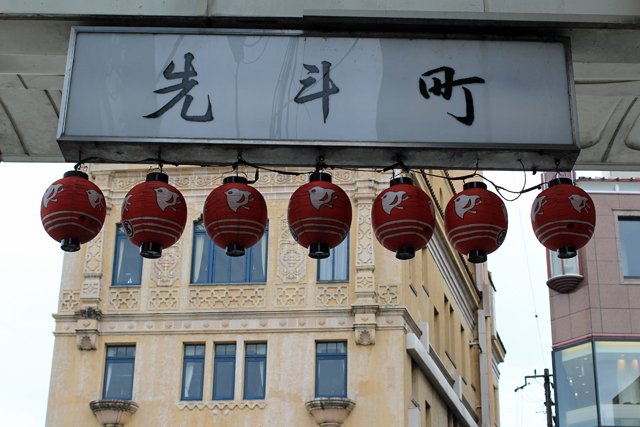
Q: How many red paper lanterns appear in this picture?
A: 7